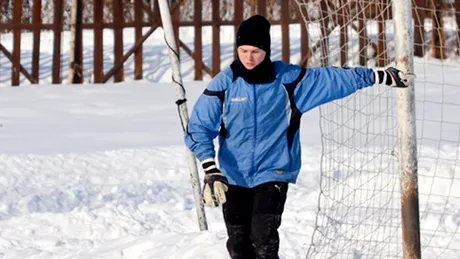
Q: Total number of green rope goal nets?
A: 0